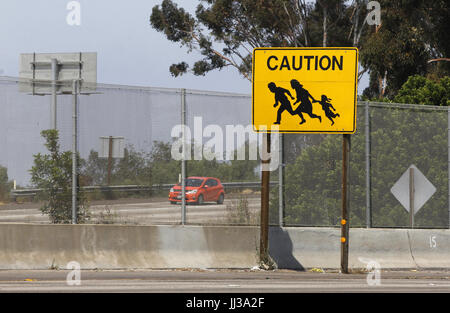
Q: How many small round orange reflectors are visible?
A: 2